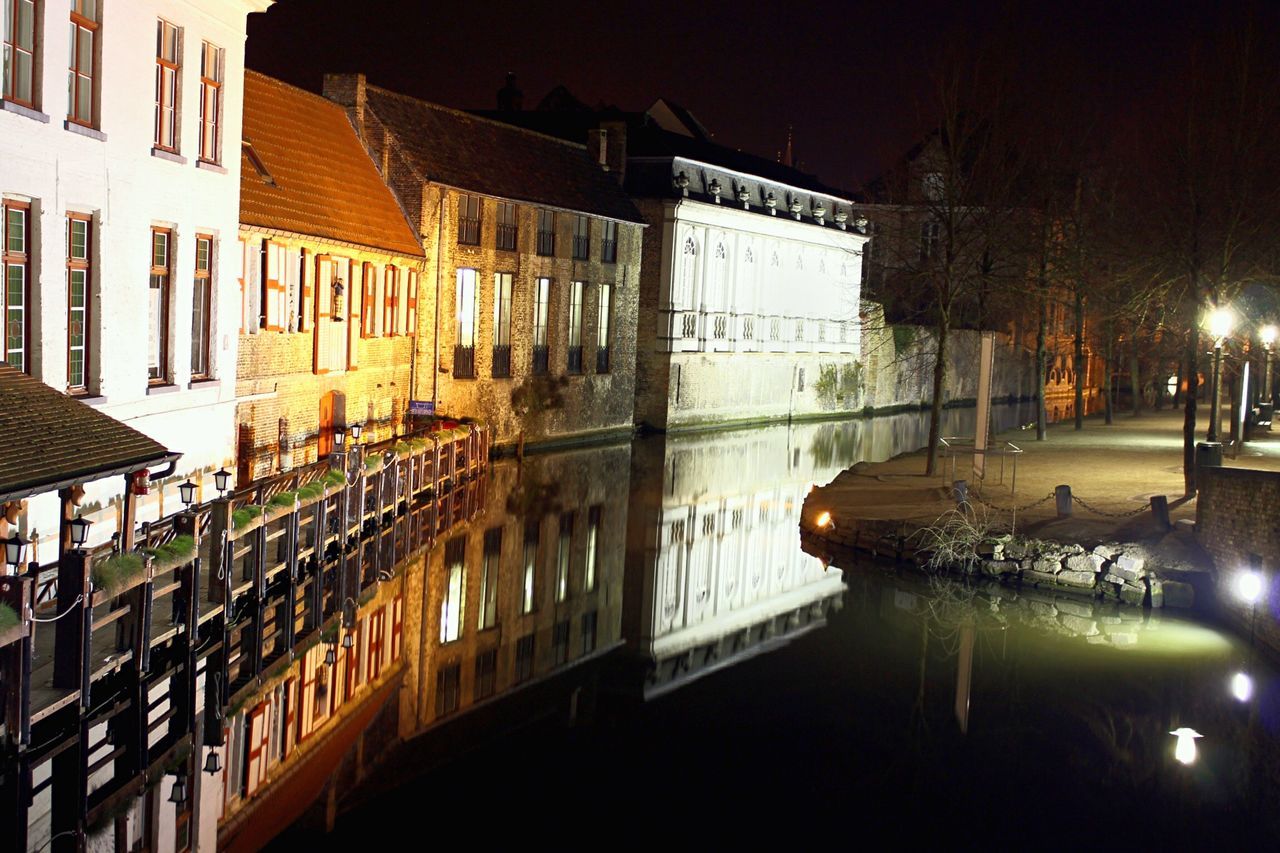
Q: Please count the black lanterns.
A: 6